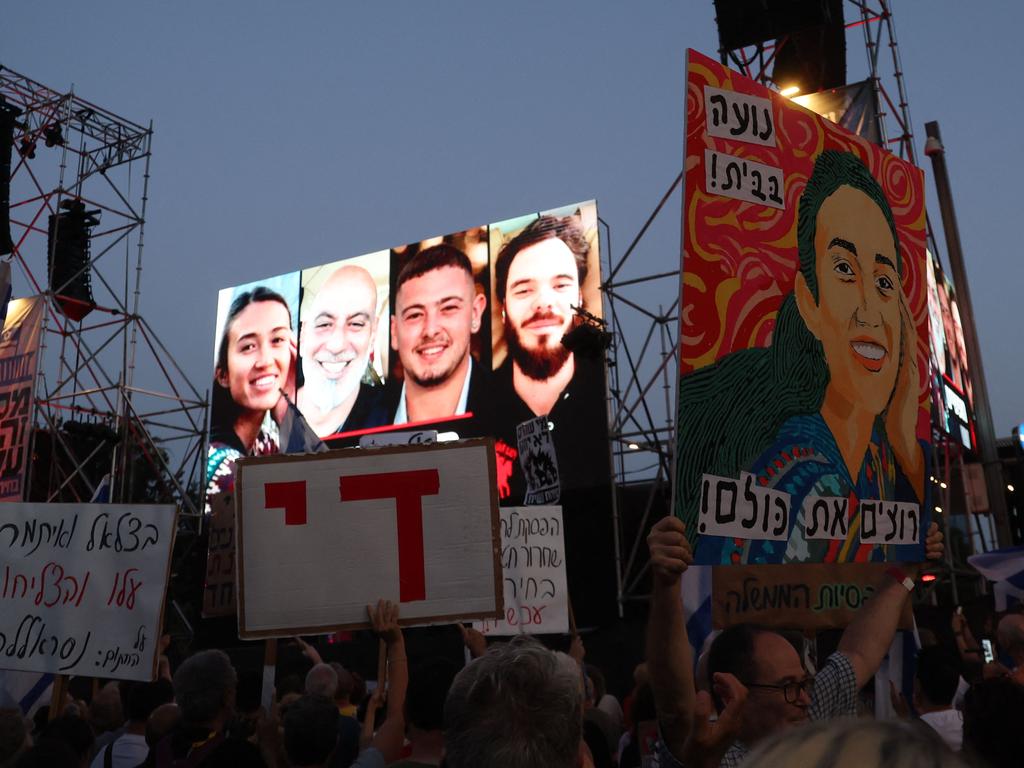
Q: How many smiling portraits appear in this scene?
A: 5